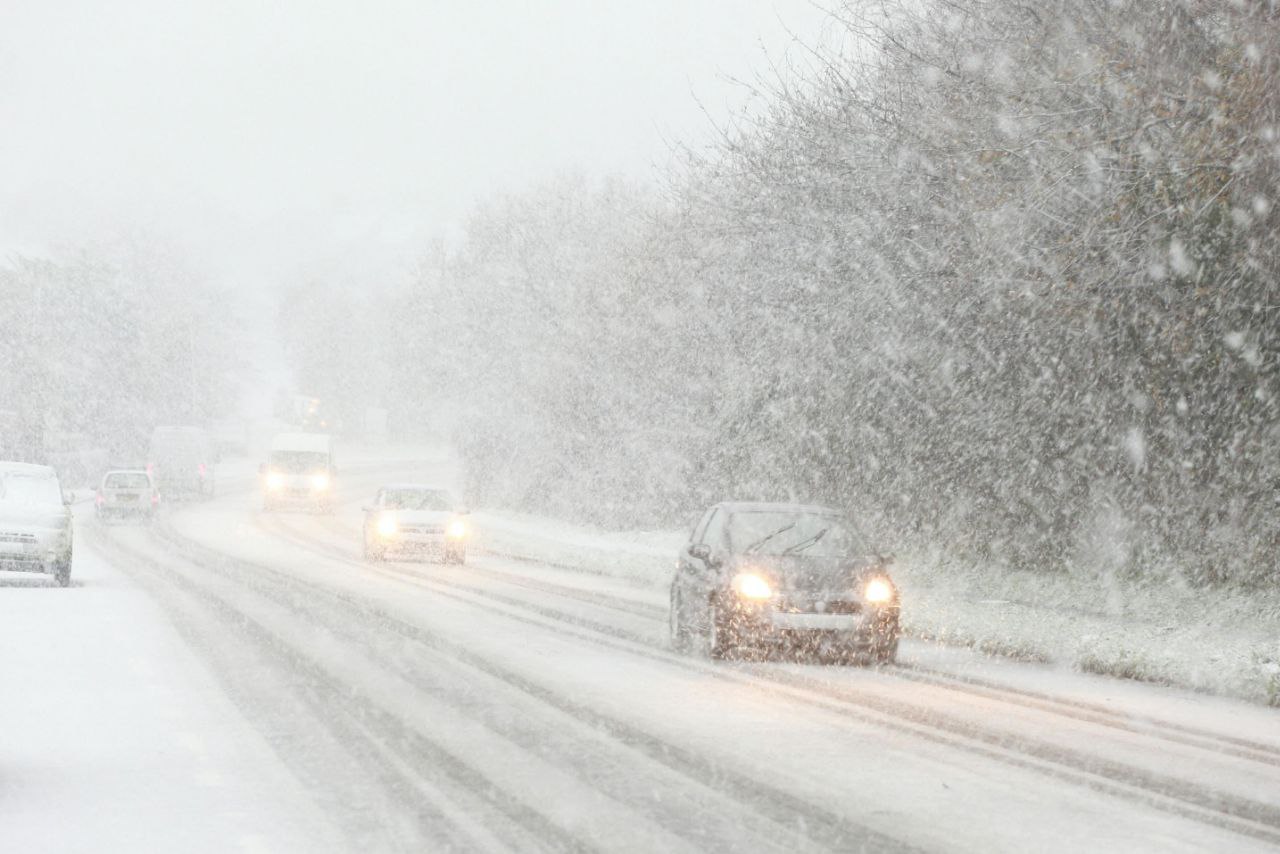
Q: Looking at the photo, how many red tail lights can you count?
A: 4